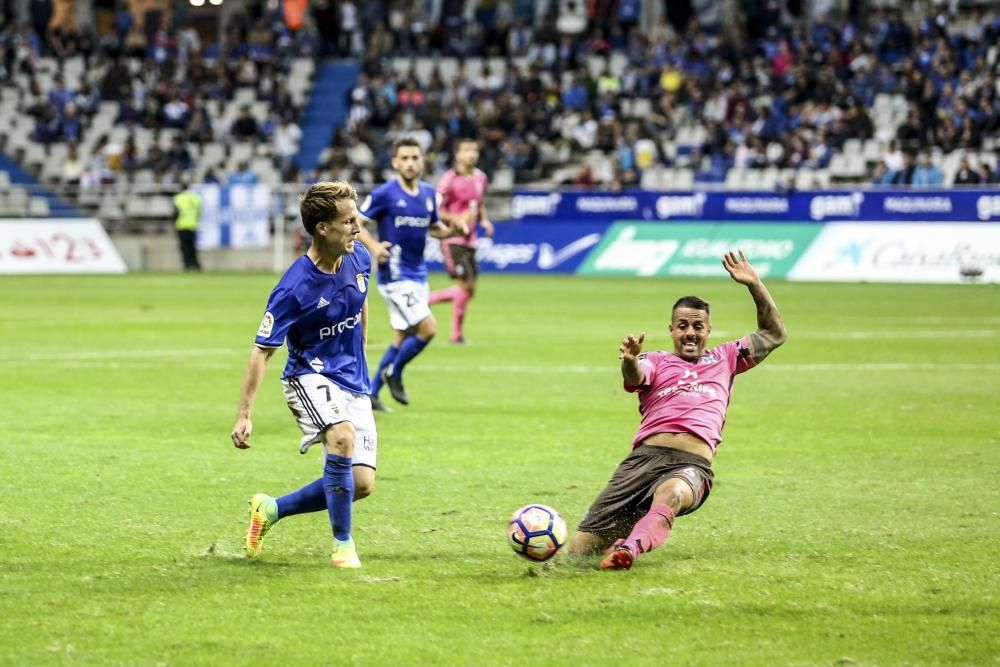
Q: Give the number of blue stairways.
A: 2